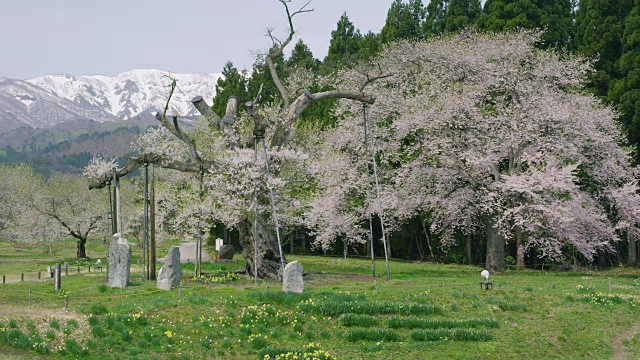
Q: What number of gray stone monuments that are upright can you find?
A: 3